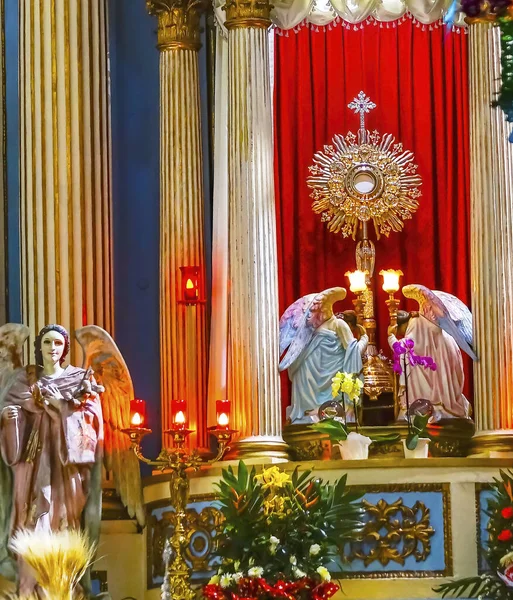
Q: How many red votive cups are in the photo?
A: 4